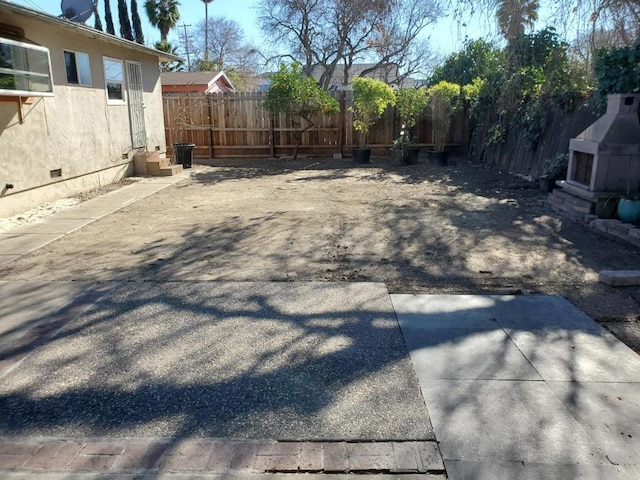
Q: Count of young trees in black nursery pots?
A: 3